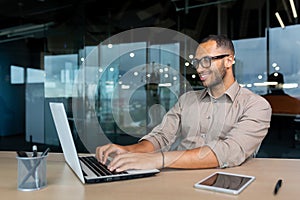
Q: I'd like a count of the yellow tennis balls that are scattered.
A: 0